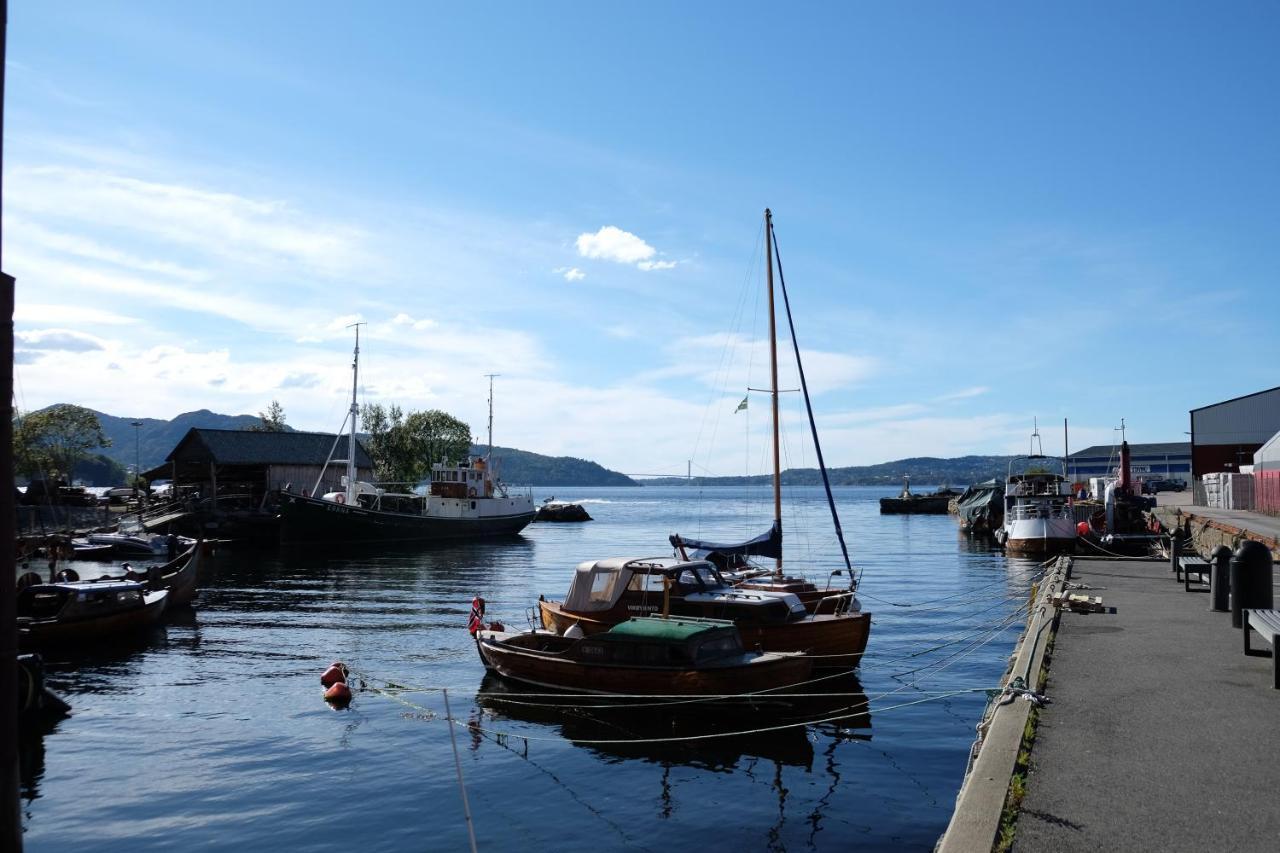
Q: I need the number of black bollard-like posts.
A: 3